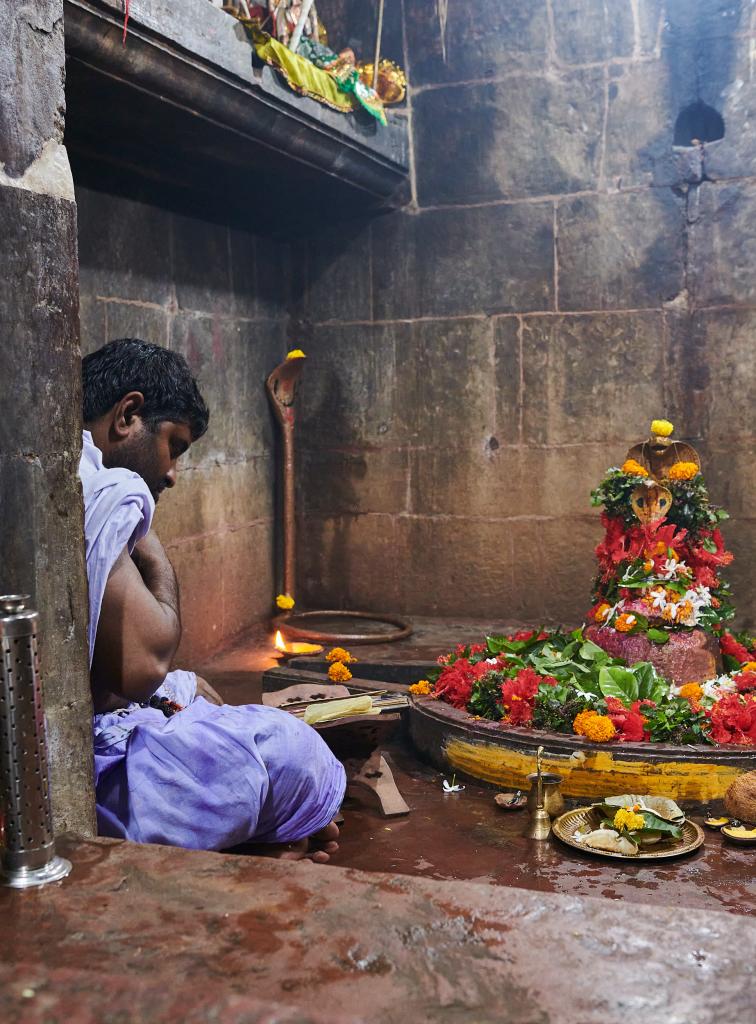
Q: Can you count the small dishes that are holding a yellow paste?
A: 2